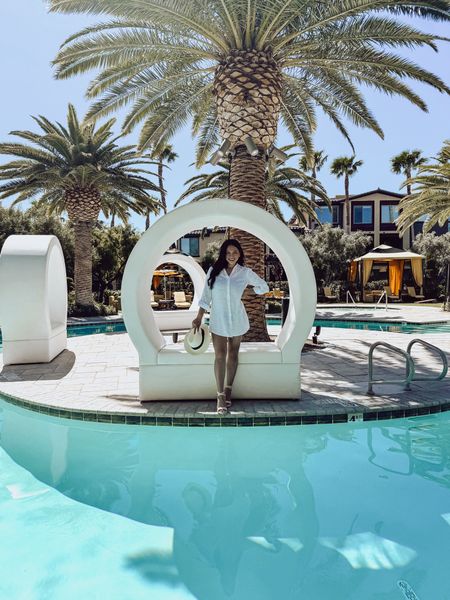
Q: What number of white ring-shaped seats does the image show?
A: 3